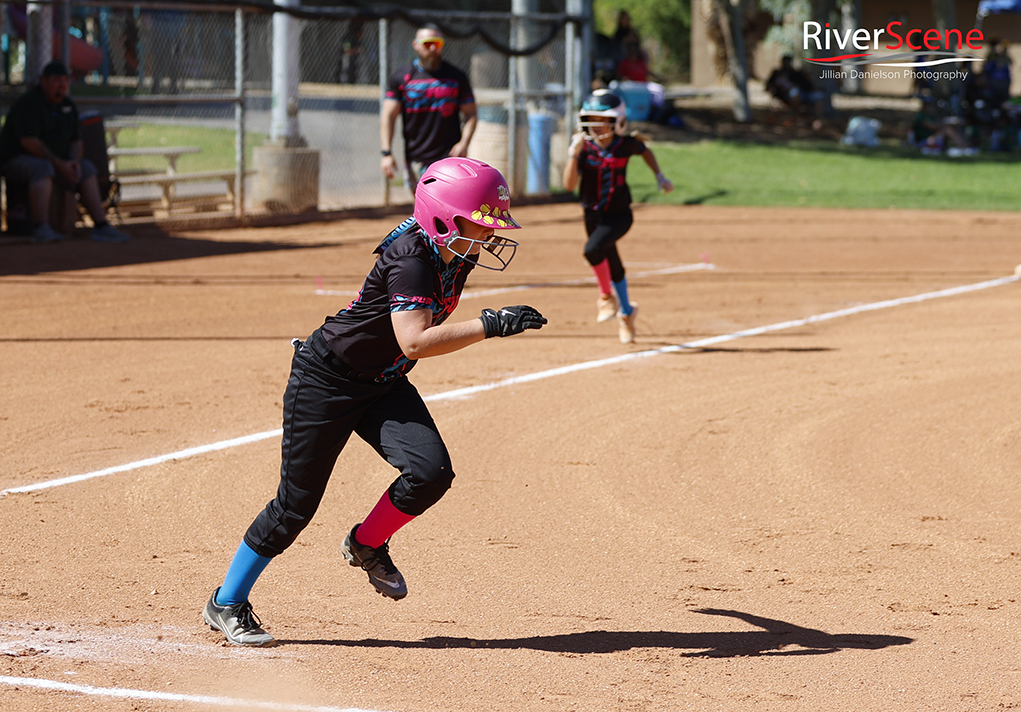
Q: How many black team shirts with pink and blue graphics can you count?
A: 3